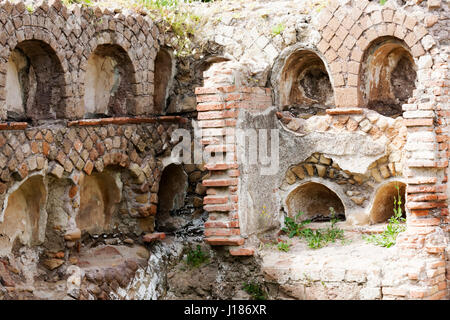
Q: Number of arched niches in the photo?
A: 10